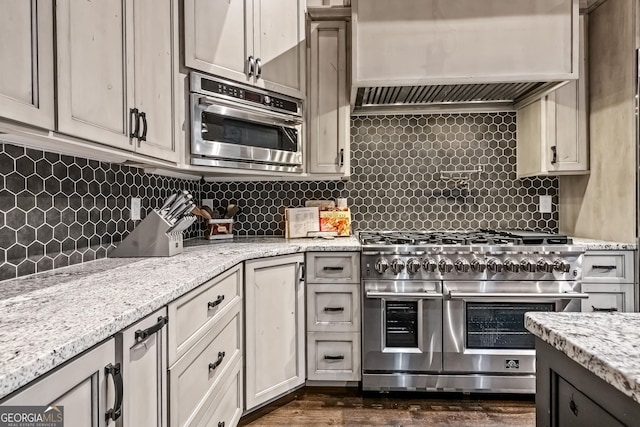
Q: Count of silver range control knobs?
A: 12